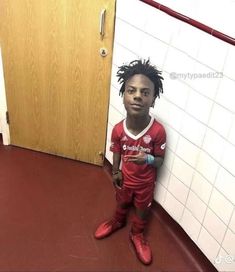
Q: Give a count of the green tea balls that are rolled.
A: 0